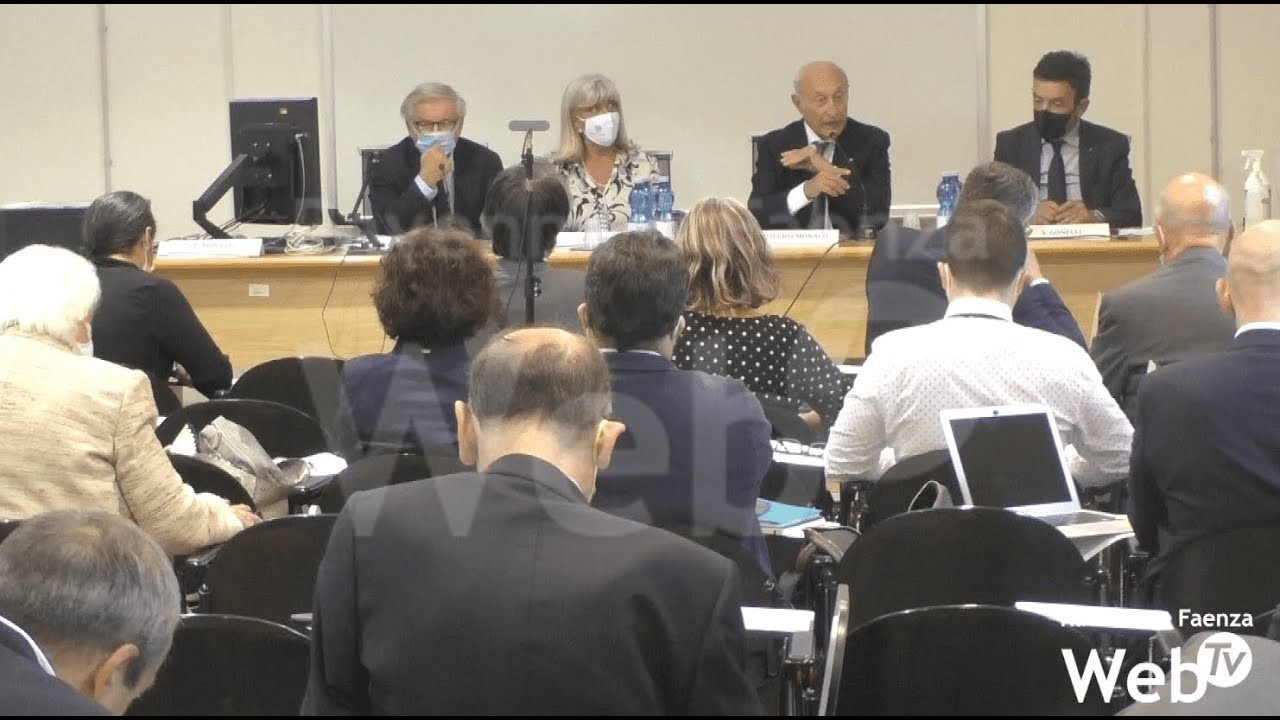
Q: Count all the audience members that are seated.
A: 12